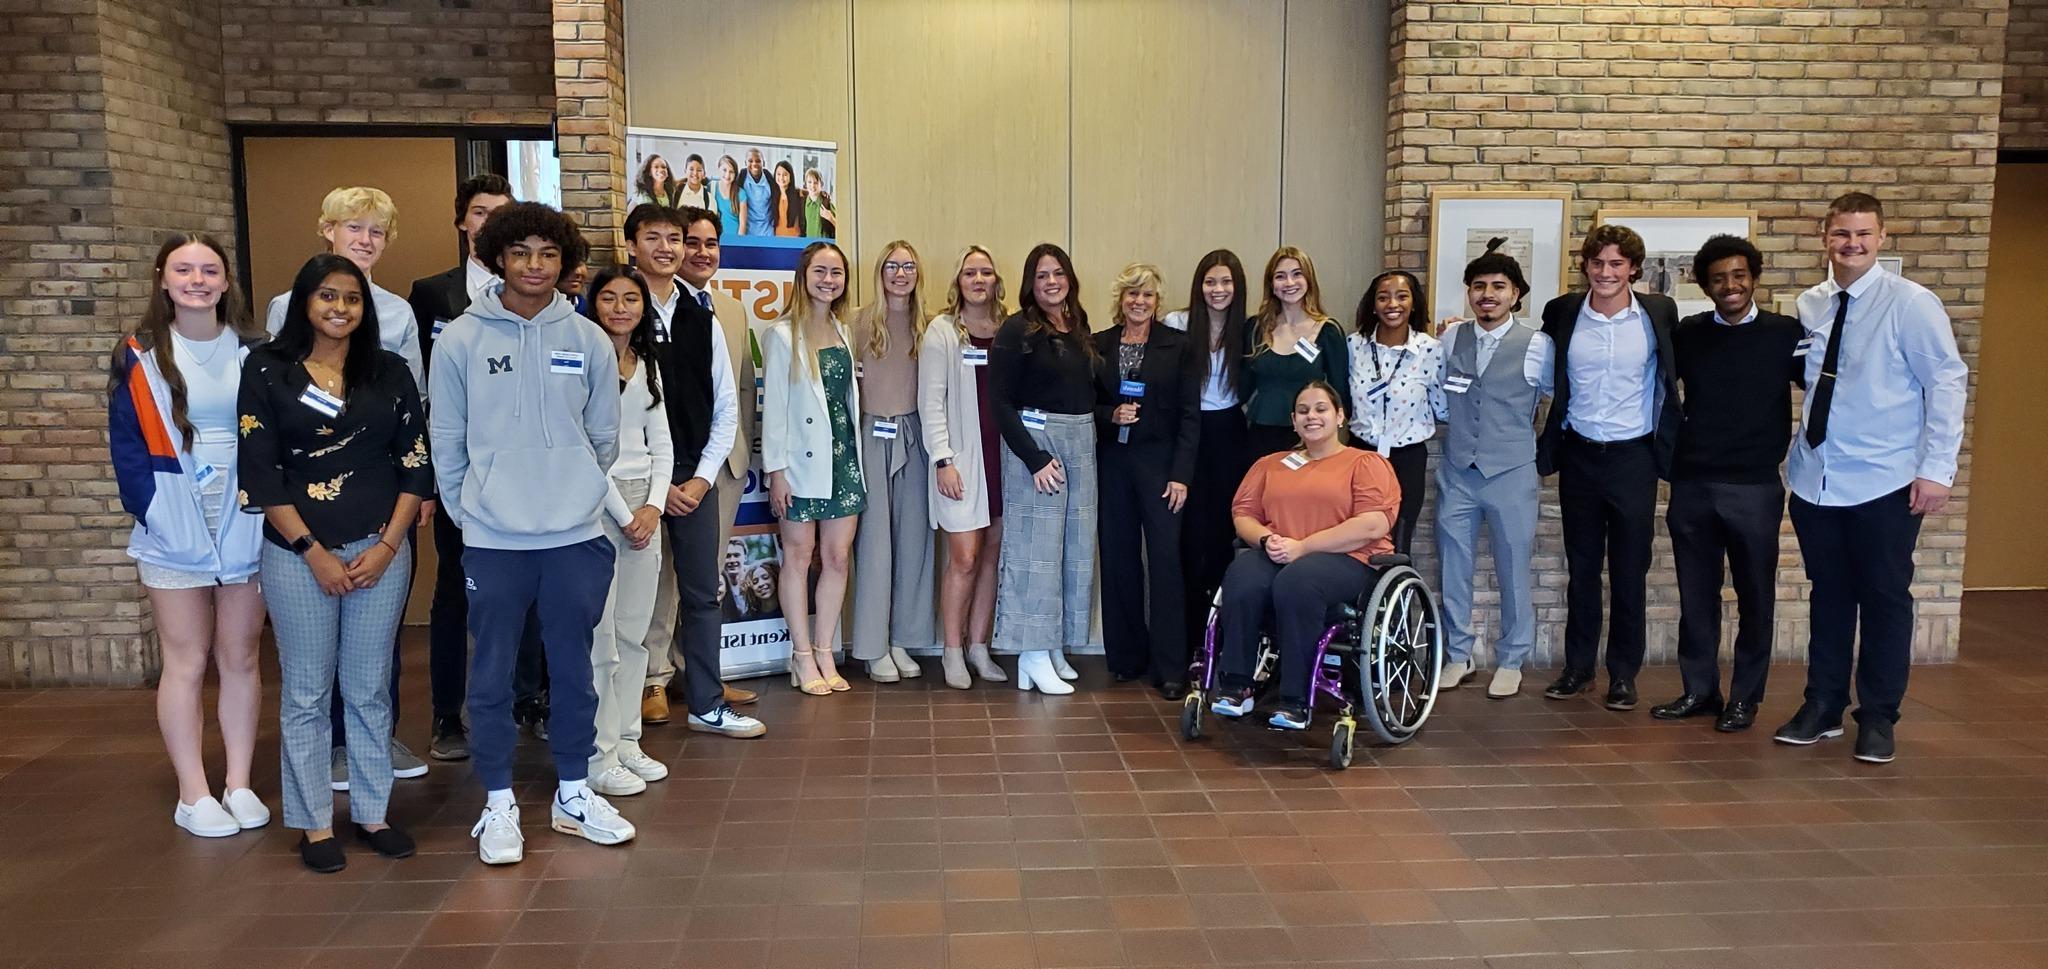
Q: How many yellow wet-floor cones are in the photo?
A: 0